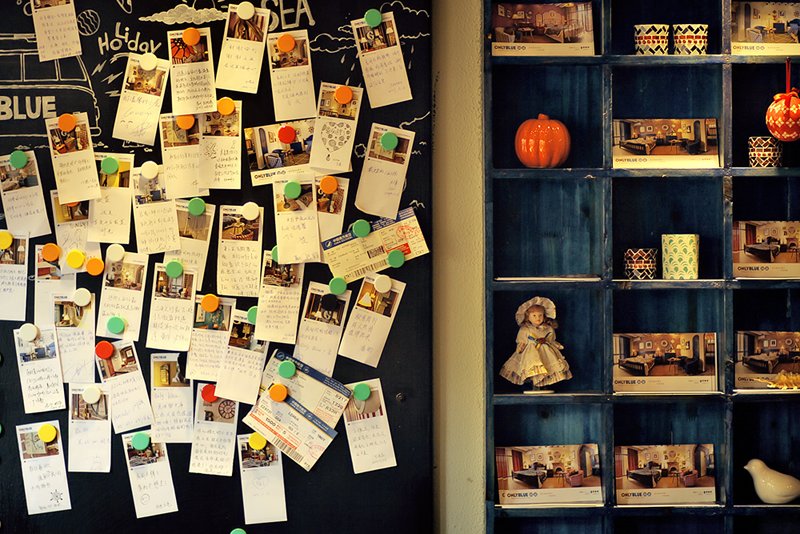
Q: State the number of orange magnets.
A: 11